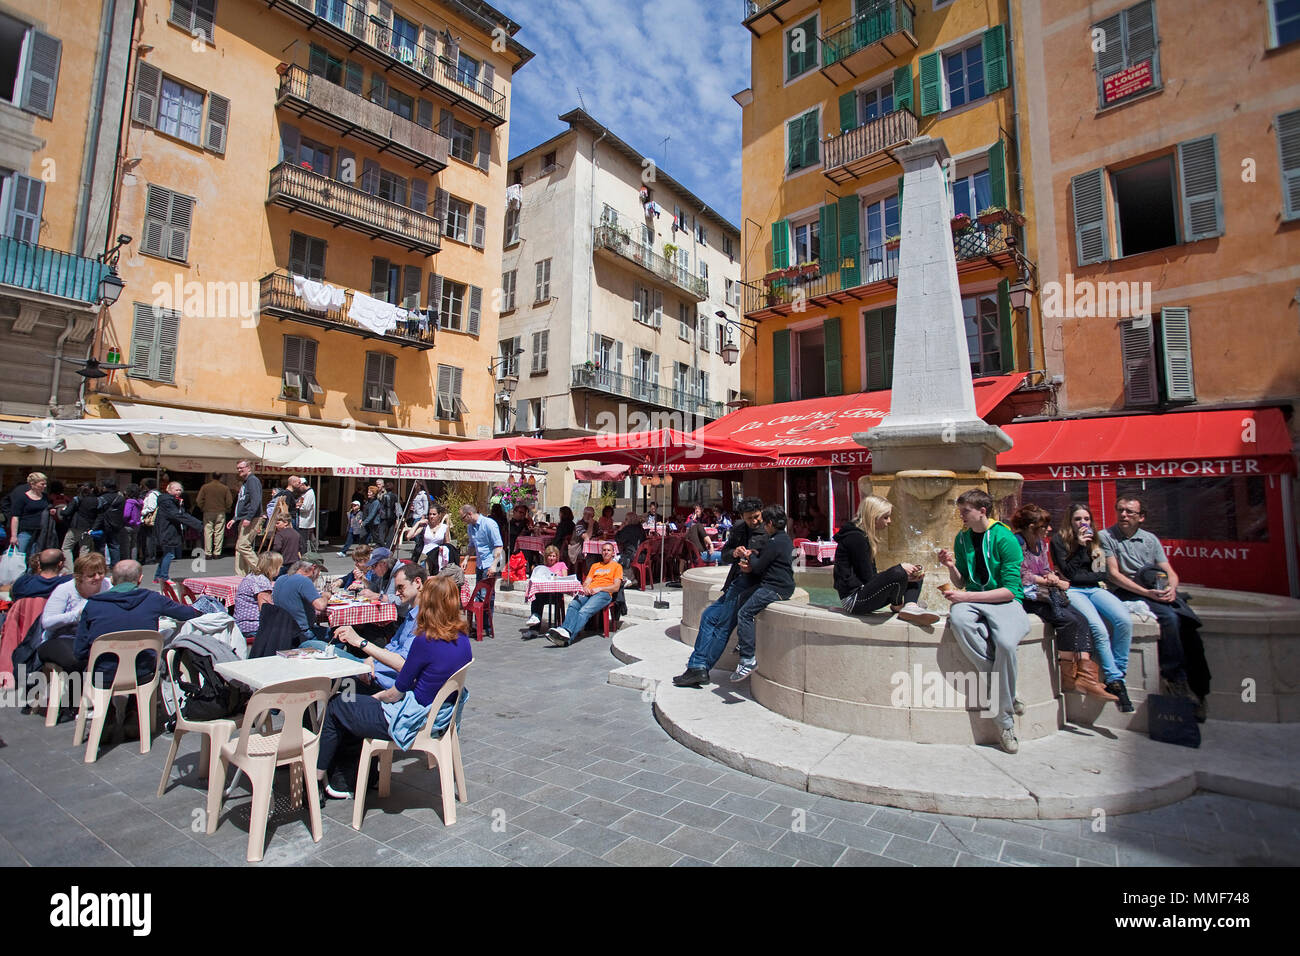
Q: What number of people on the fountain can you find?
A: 7